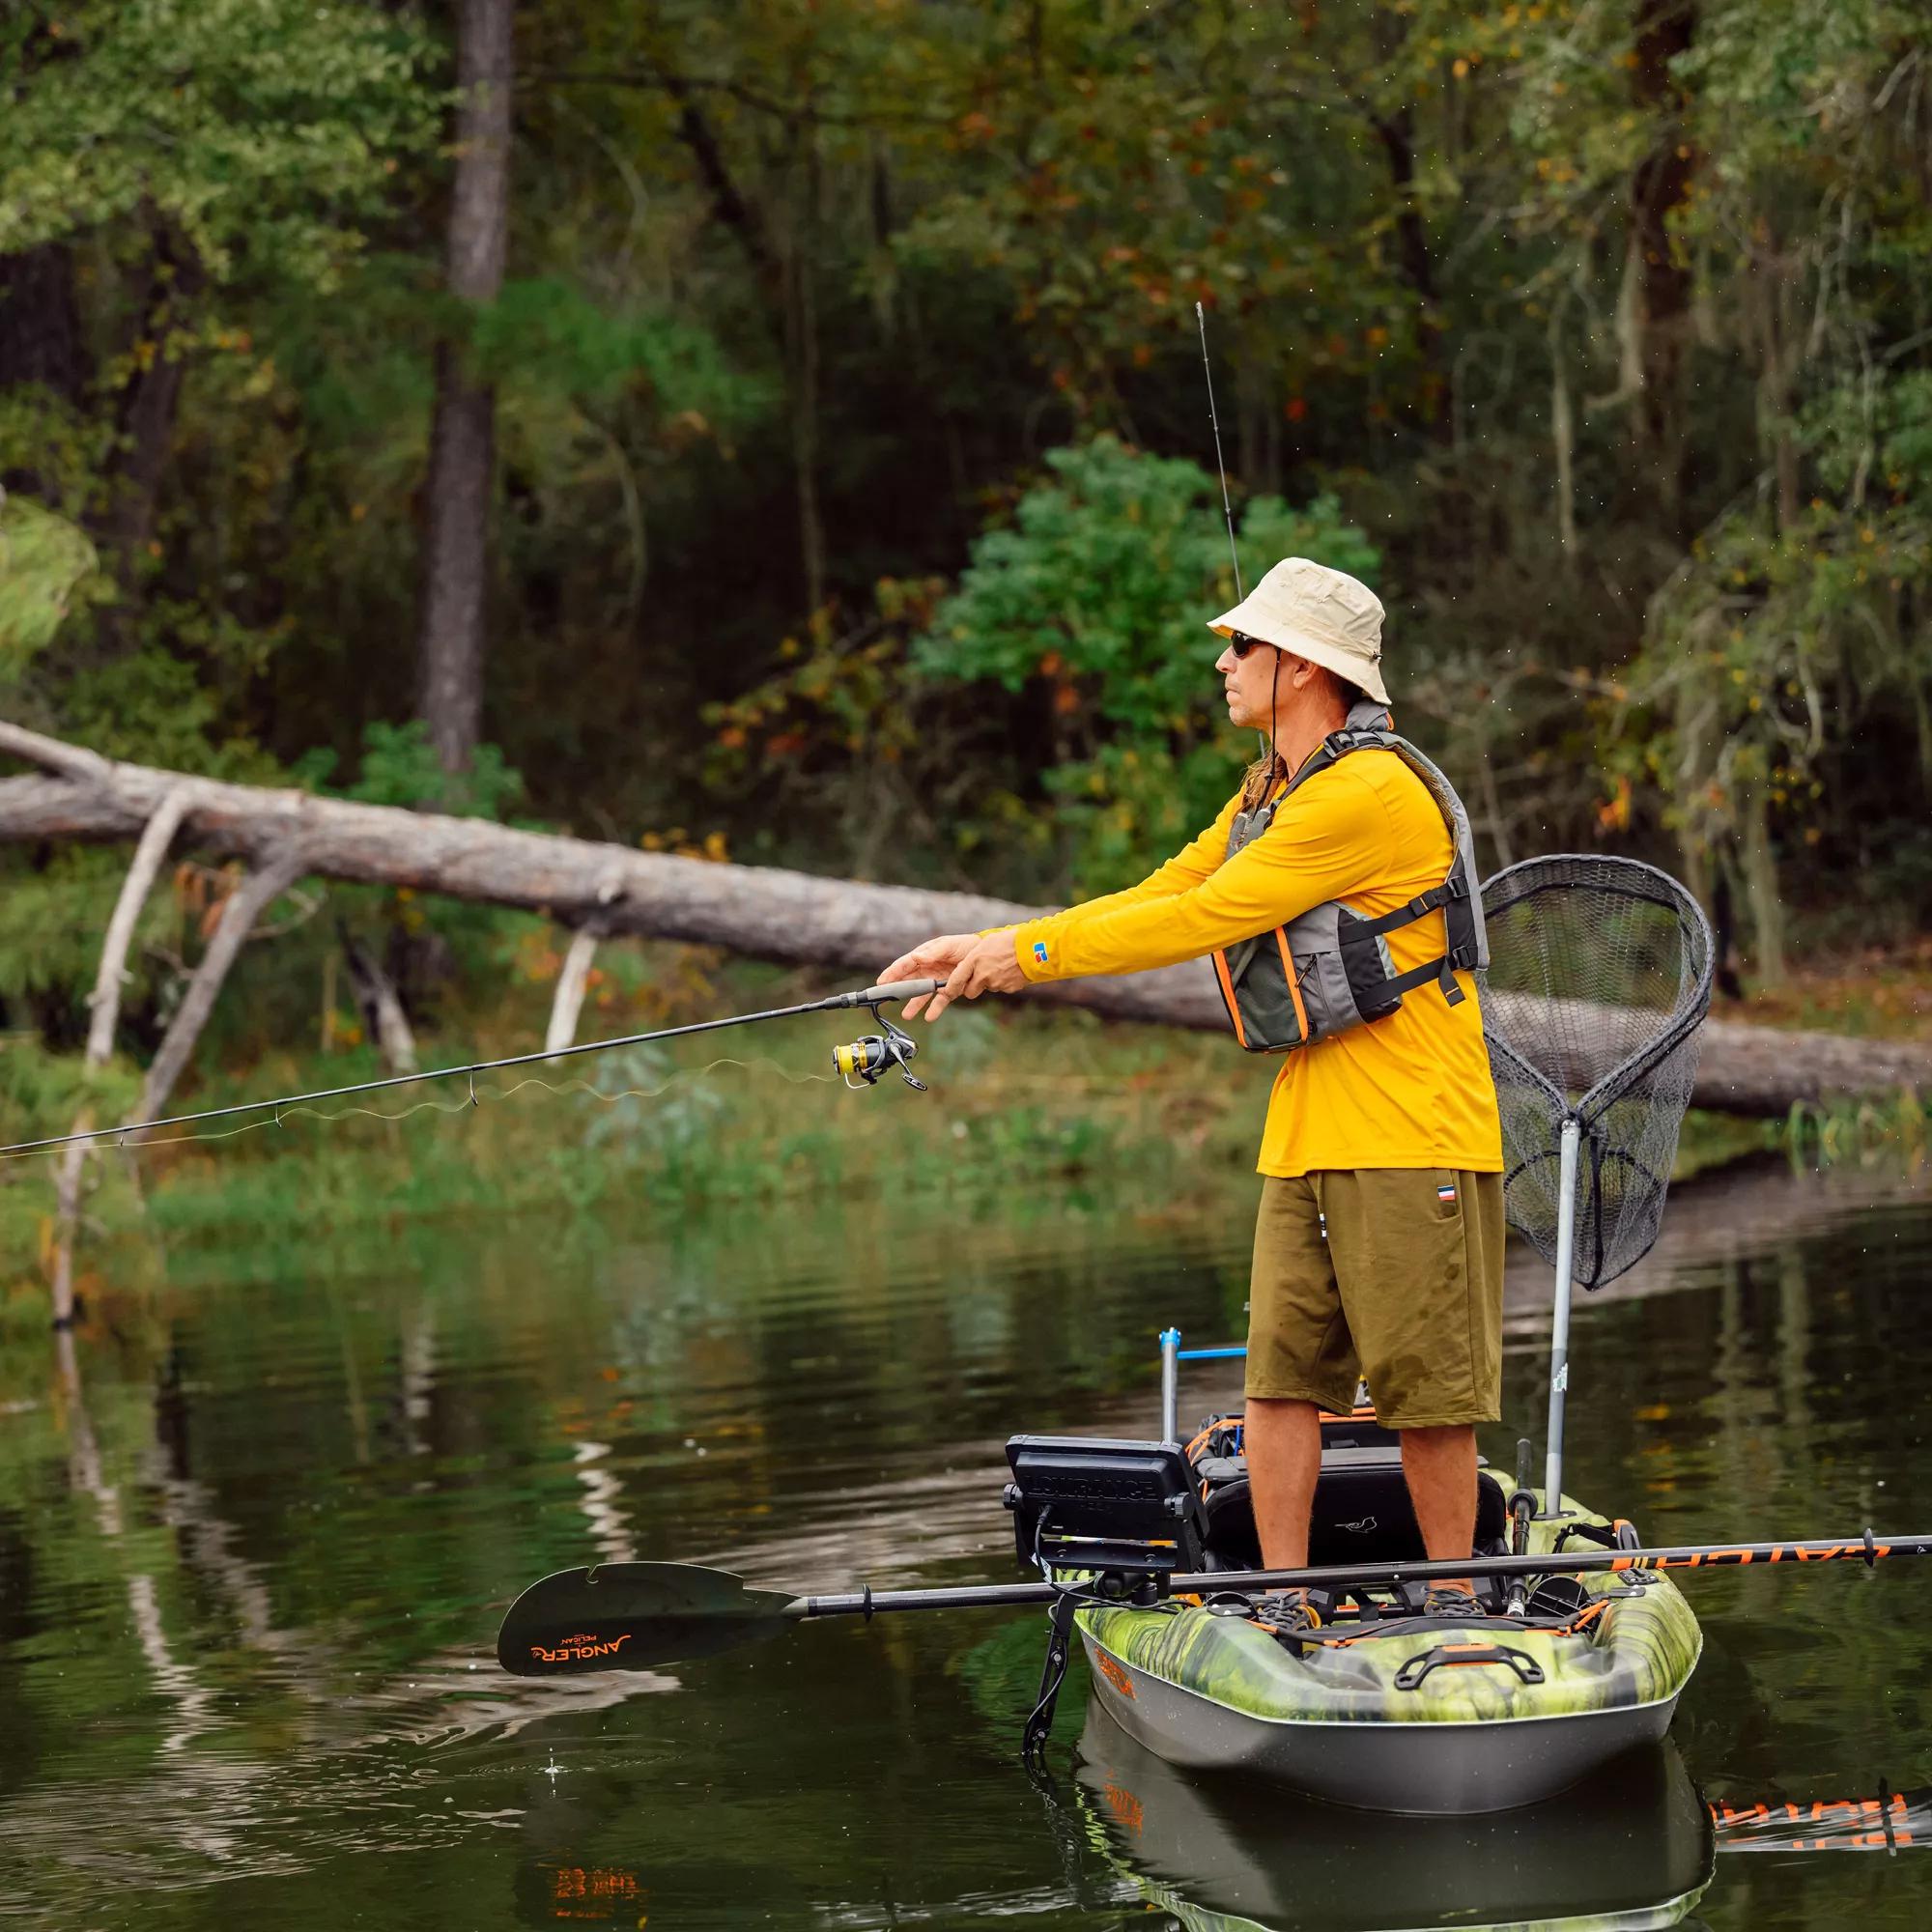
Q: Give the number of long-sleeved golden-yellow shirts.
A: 1